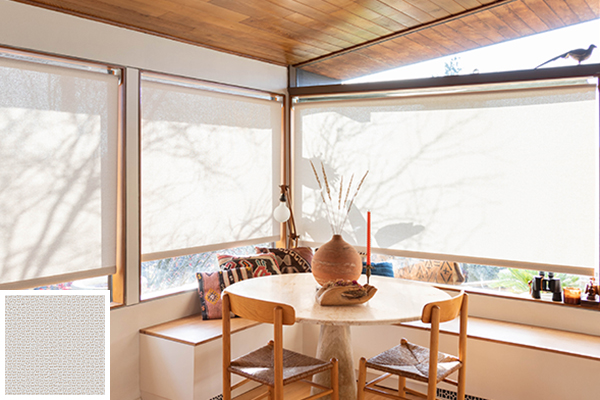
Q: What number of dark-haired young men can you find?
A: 0